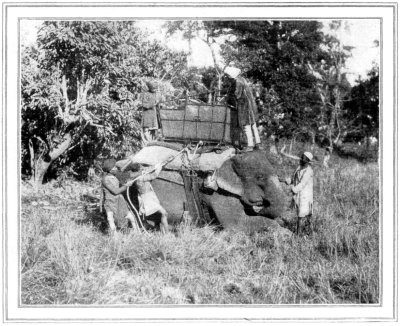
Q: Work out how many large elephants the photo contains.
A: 1